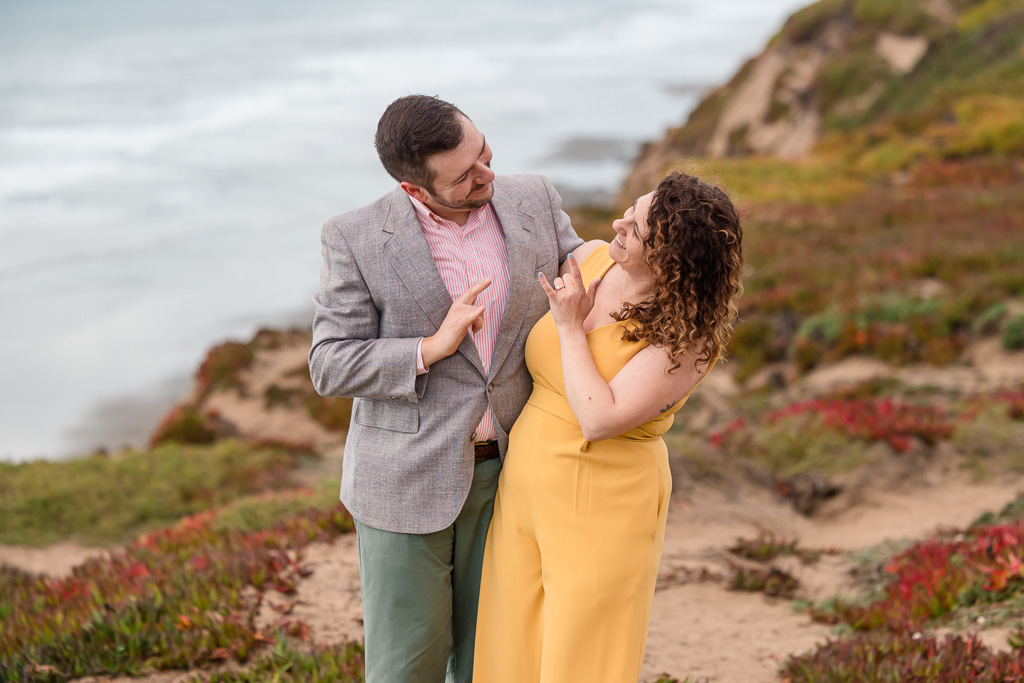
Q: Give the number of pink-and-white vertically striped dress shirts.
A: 1